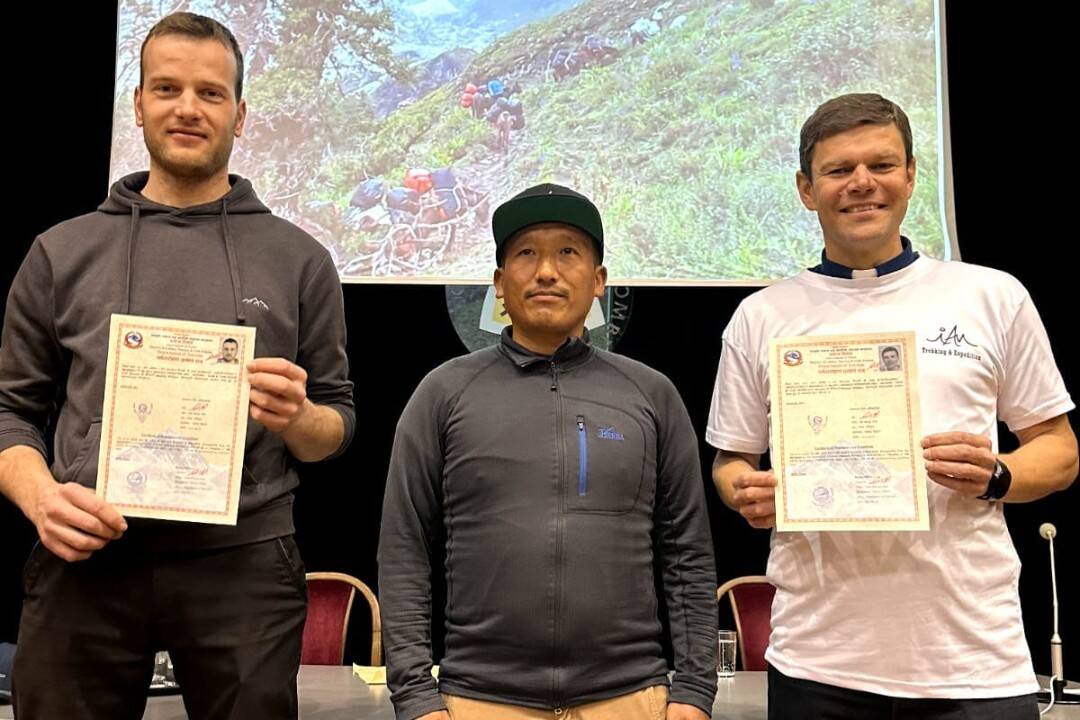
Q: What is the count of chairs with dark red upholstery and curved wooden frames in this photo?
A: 2